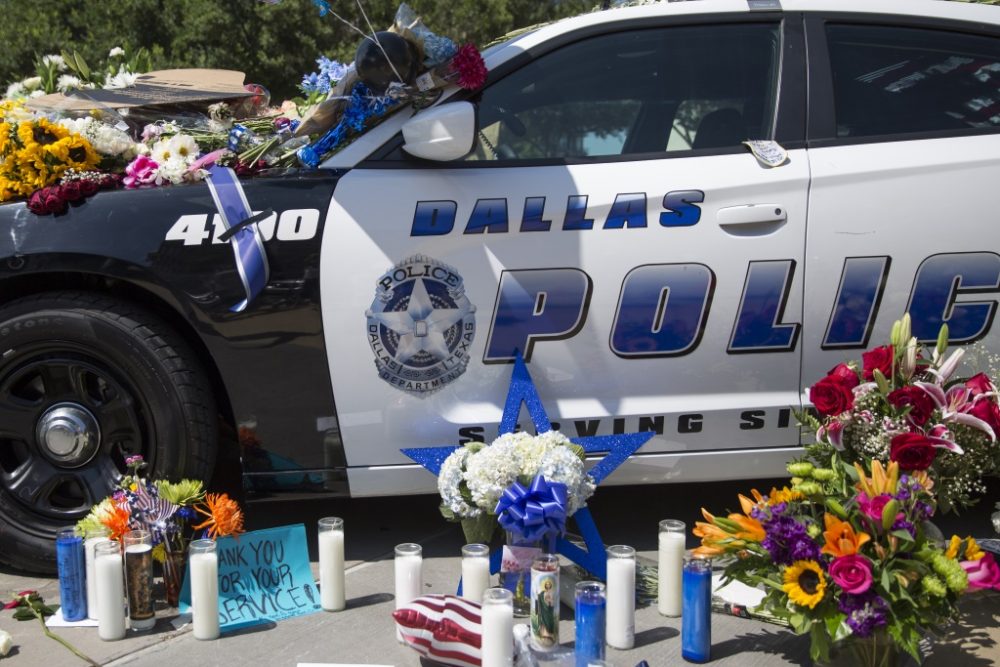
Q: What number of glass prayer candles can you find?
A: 14